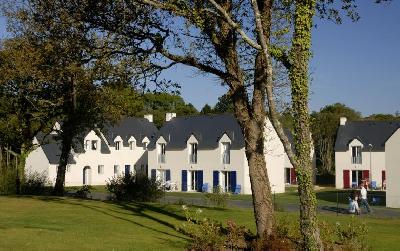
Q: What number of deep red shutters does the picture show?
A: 4